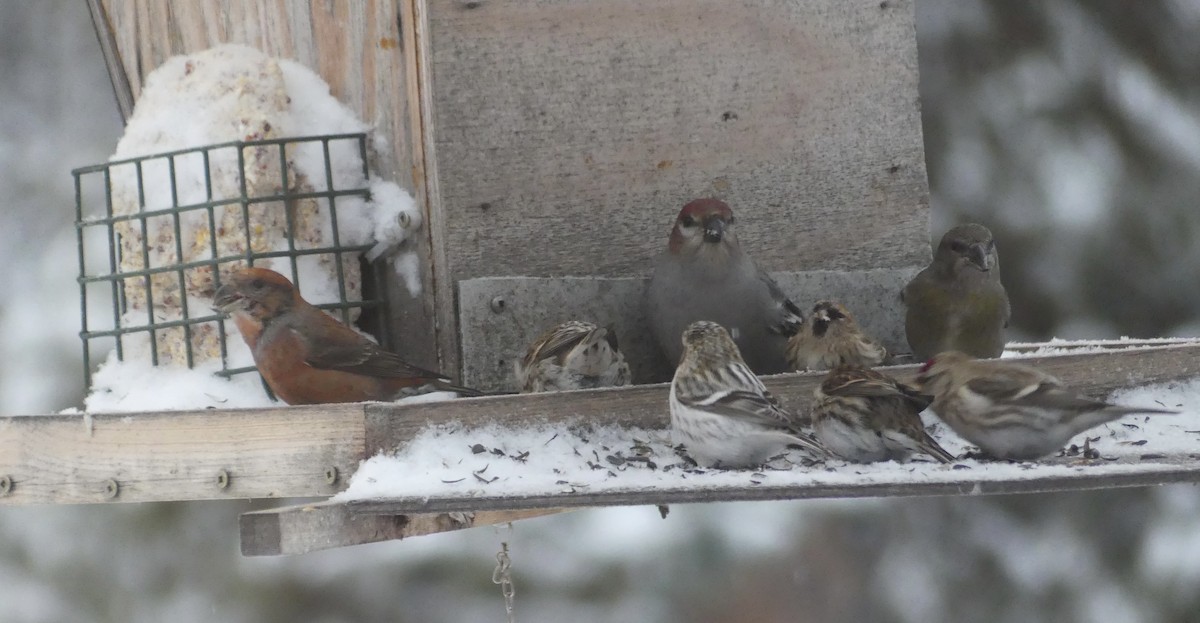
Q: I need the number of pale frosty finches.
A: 1